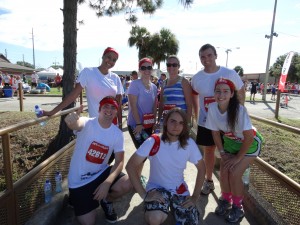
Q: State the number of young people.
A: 7